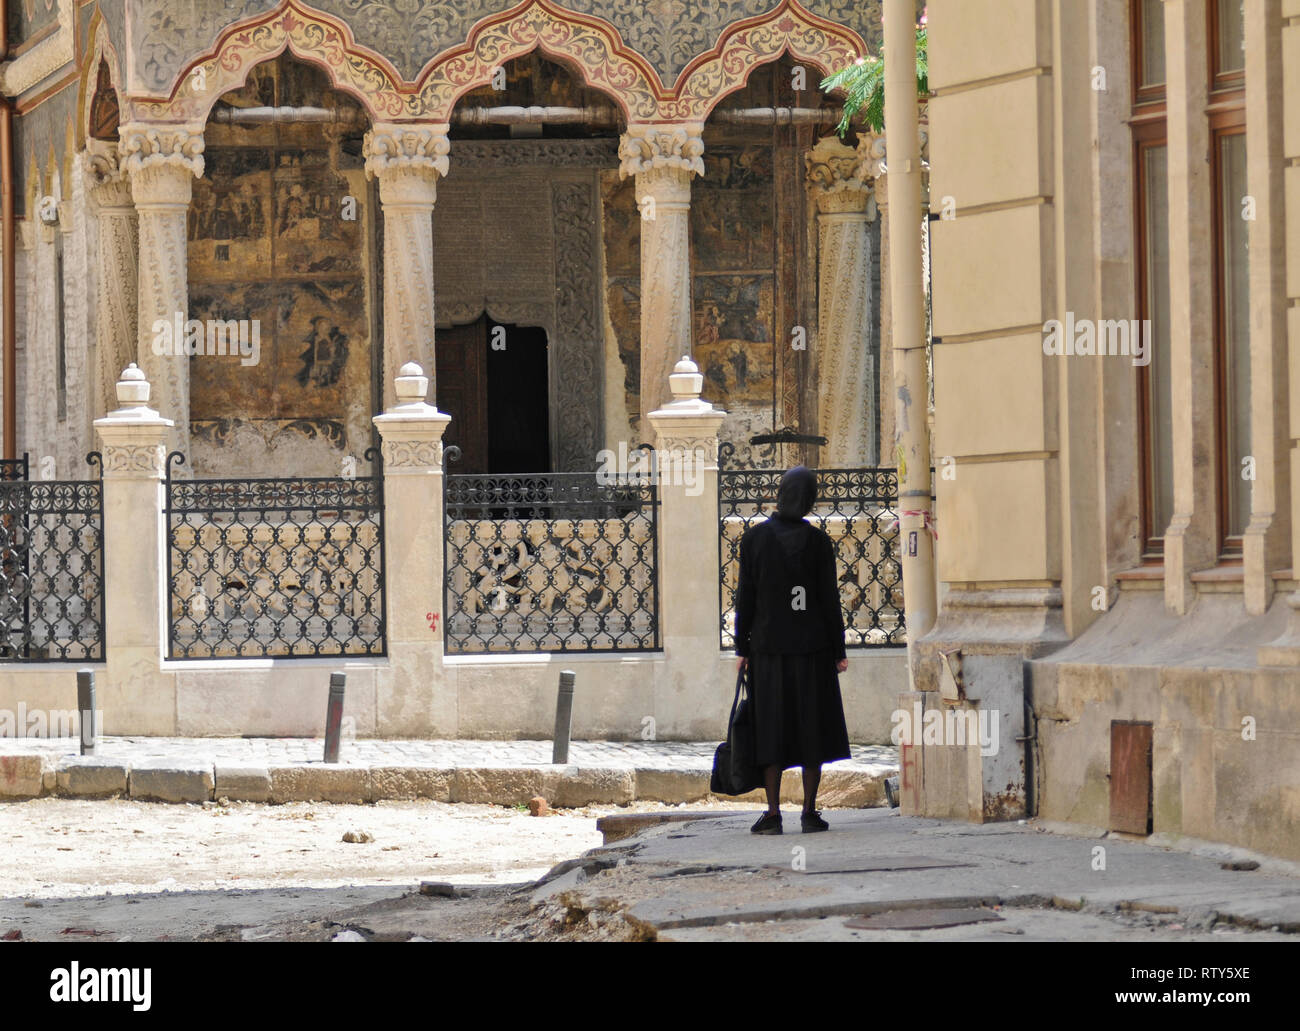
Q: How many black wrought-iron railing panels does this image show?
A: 4